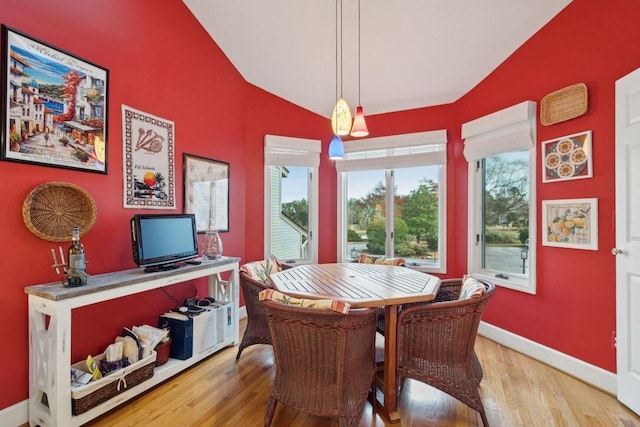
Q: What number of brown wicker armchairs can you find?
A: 4